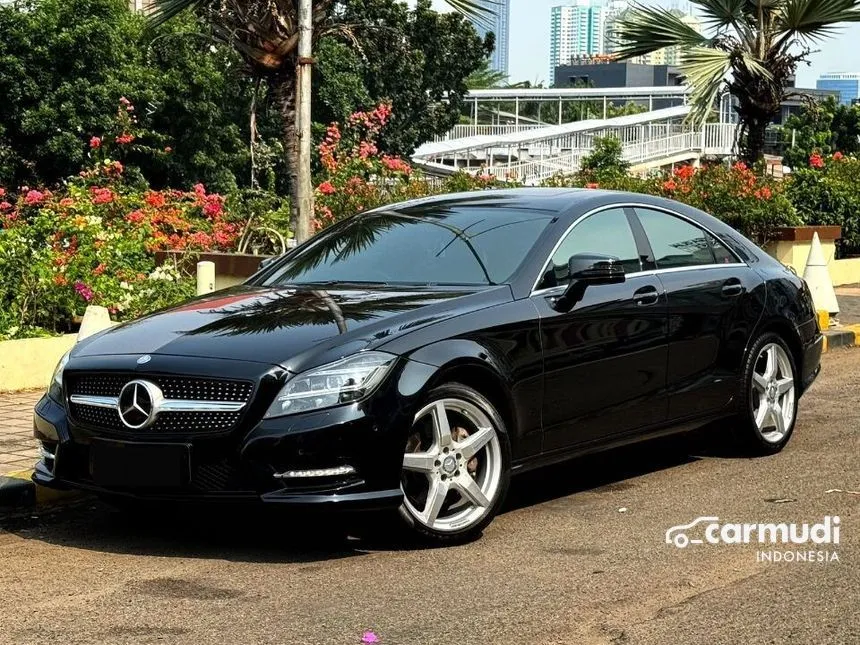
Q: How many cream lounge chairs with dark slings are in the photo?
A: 0